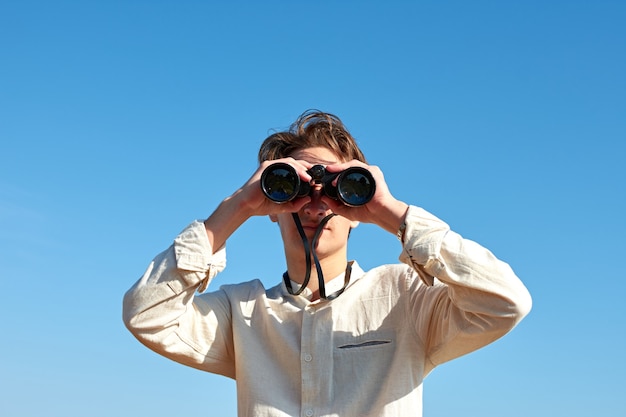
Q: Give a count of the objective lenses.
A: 2